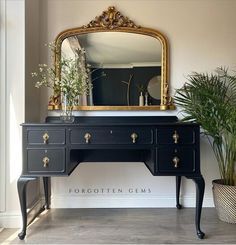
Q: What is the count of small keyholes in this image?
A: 3